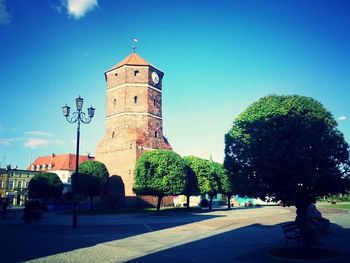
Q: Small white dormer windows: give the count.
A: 4